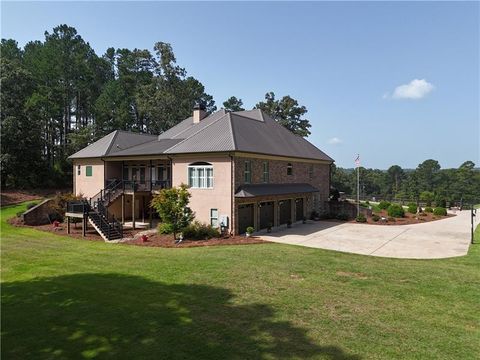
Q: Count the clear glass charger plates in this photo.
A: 0